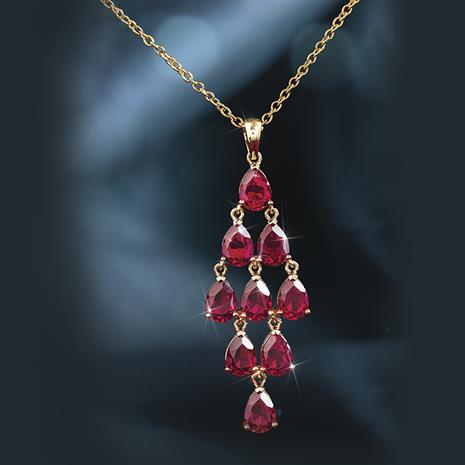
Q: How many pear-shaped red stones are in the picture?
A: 9